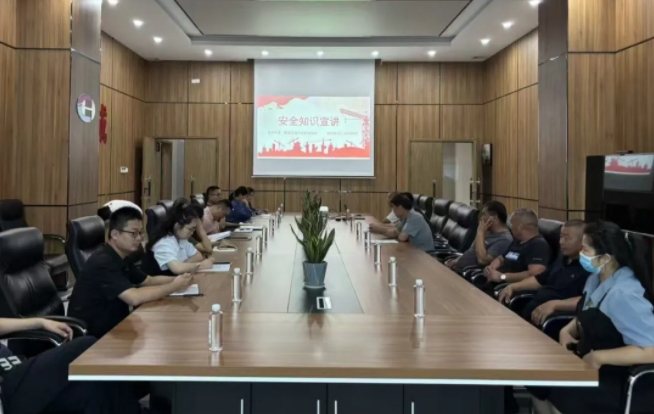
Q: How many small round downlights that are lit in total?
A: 11